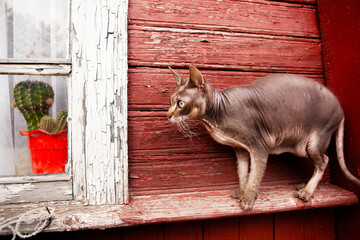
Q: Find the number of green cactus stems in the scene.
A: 3